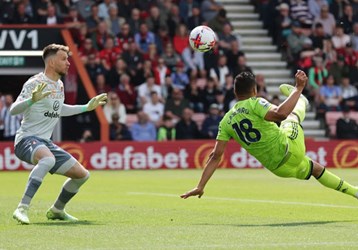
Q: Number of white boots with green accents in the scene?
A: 2